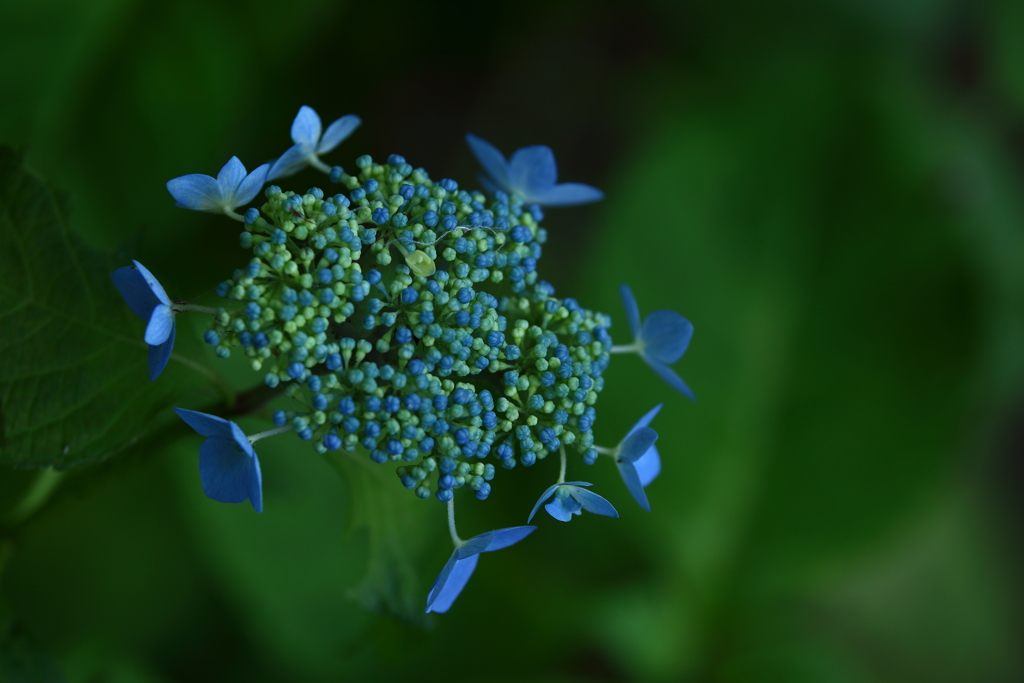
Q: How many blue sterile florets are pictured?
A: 9